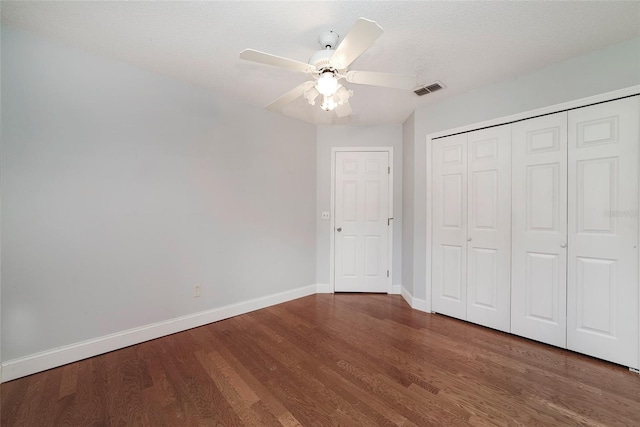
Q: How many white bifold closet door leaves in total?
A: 4